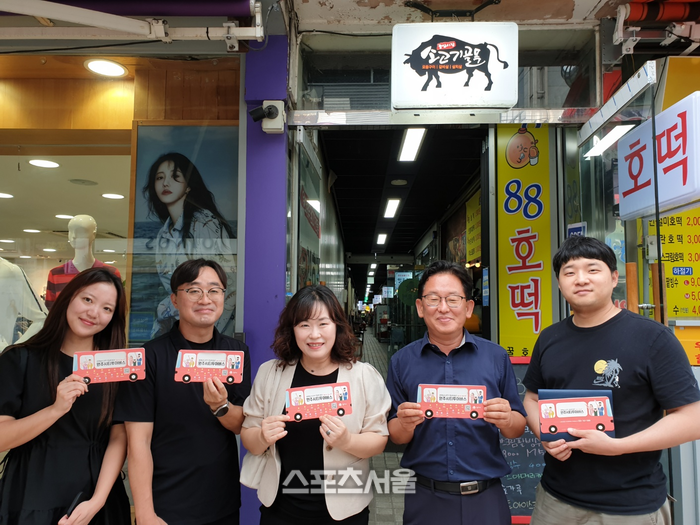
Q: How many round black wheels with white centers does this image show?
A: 10